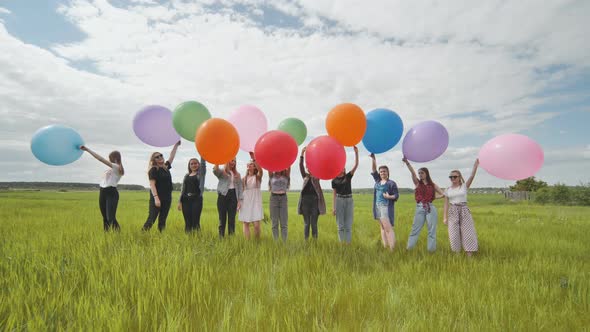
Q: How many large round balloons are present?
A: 12